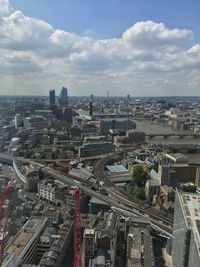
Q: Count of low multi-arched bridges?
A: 1